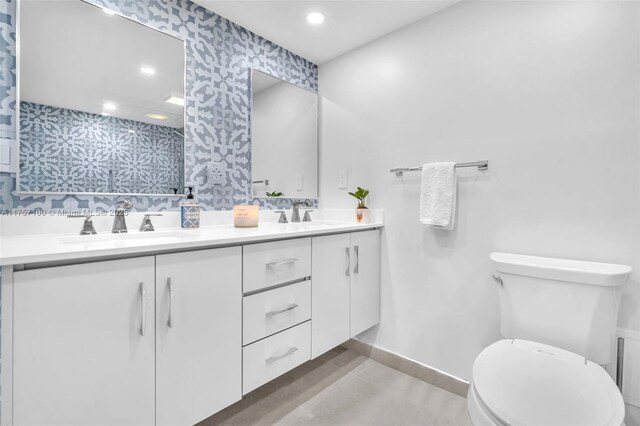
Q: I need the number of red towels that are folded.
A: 0